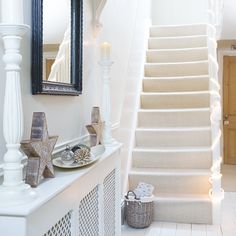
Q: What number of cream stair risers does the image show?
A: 11